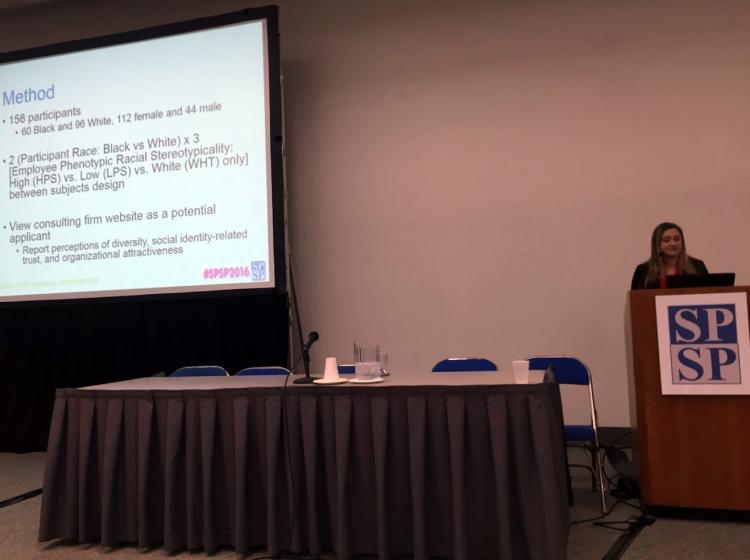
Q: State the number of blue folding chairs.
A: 5